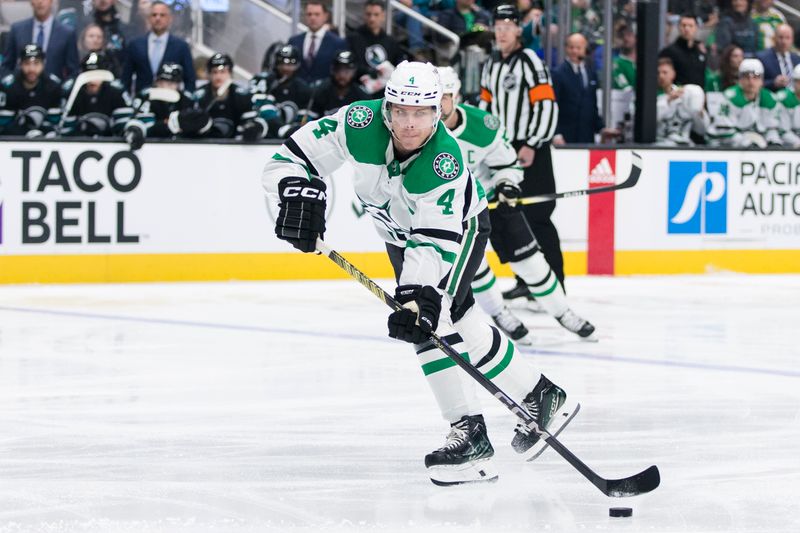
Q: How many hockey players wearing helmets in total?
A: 10